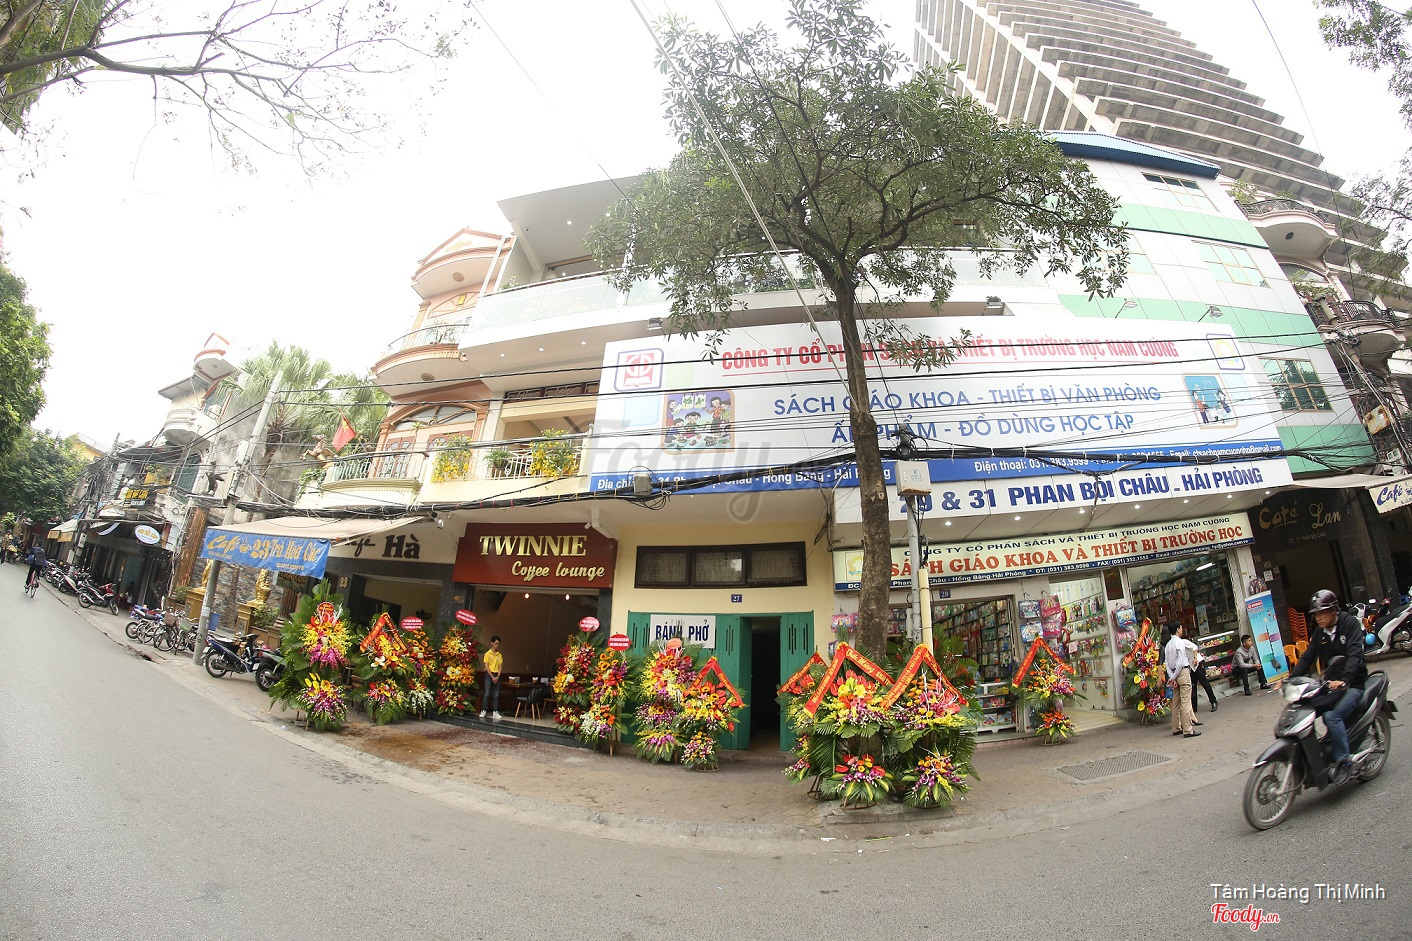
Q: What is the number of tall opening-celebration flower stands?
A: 13